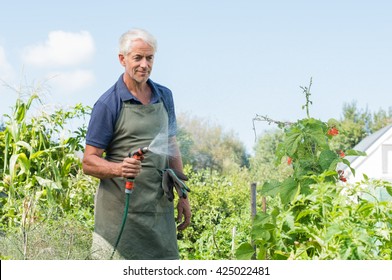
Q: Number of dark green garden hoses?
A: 1